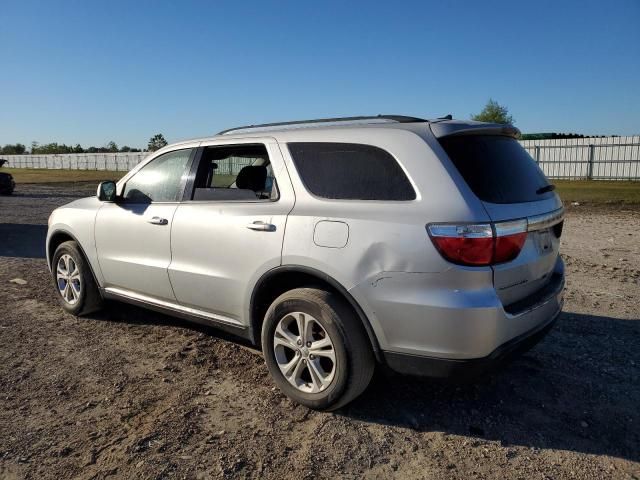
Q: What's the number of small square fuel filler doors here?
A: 1